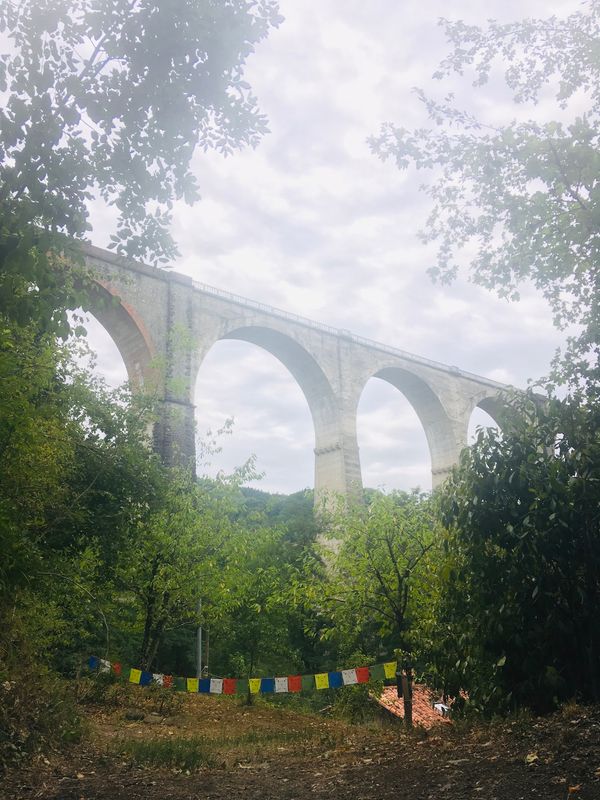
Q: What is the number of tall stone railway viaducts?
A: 1